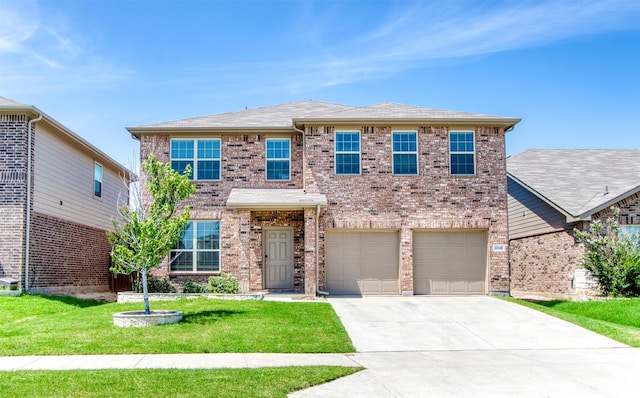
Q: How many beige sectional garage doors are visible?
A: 2